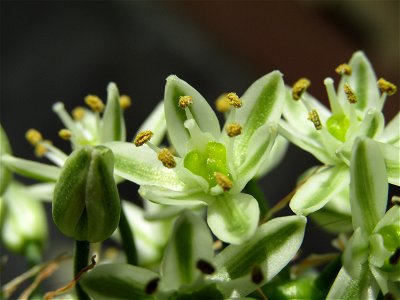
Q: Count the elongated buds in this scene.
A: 1